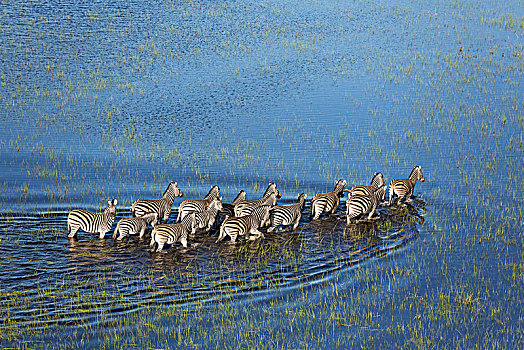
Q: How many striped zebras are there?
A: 14